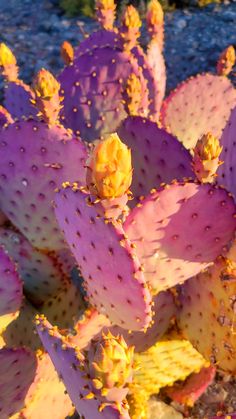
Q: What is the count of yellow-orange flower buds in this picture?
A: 11